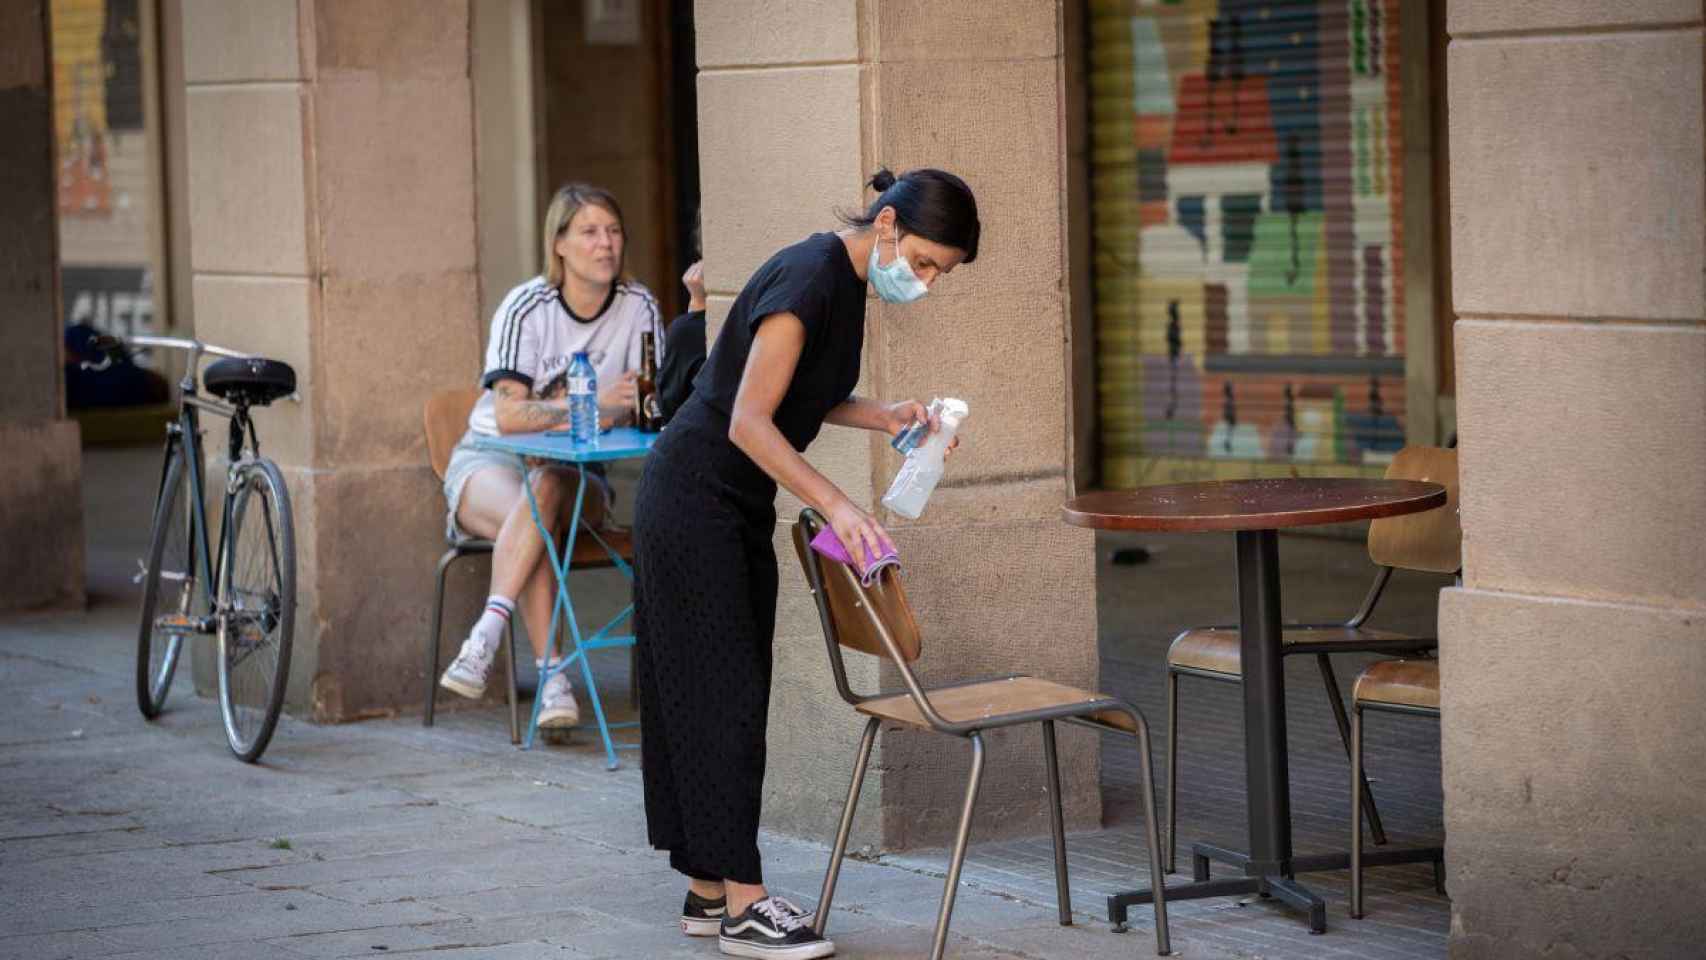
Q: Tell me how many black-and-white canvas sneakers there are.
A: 2